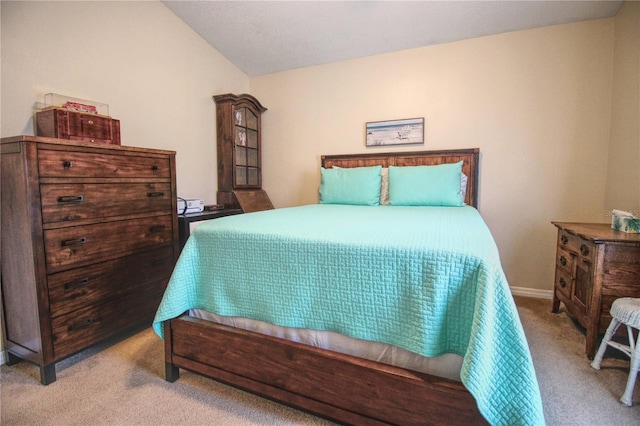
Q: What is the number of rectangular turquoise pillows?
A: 2